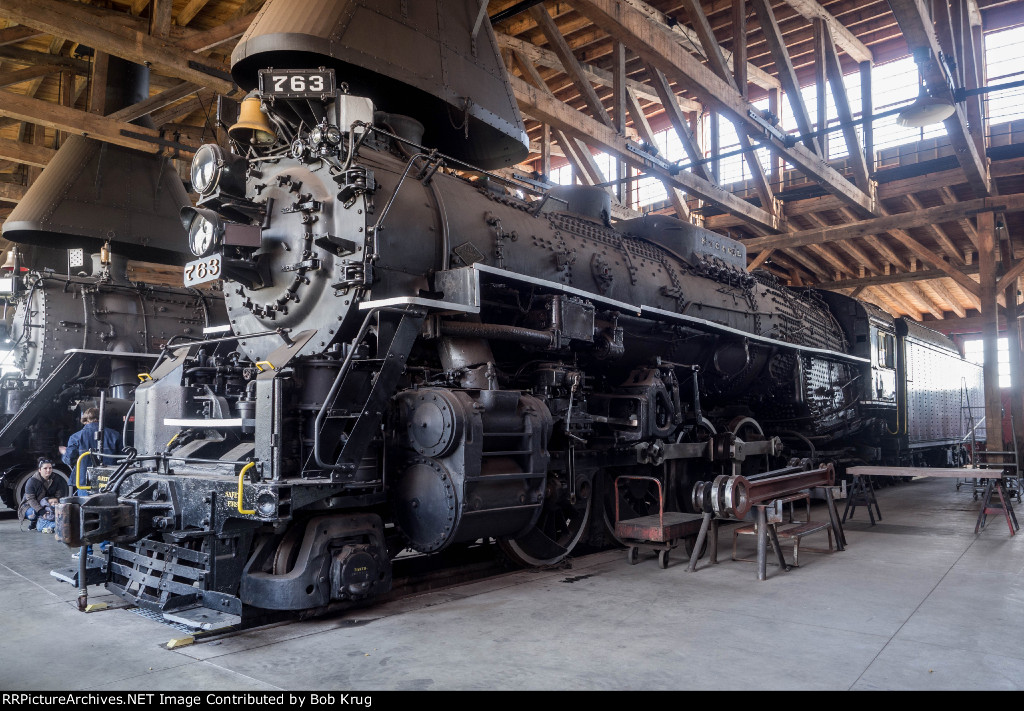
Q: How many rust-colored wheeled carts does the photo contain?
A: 1